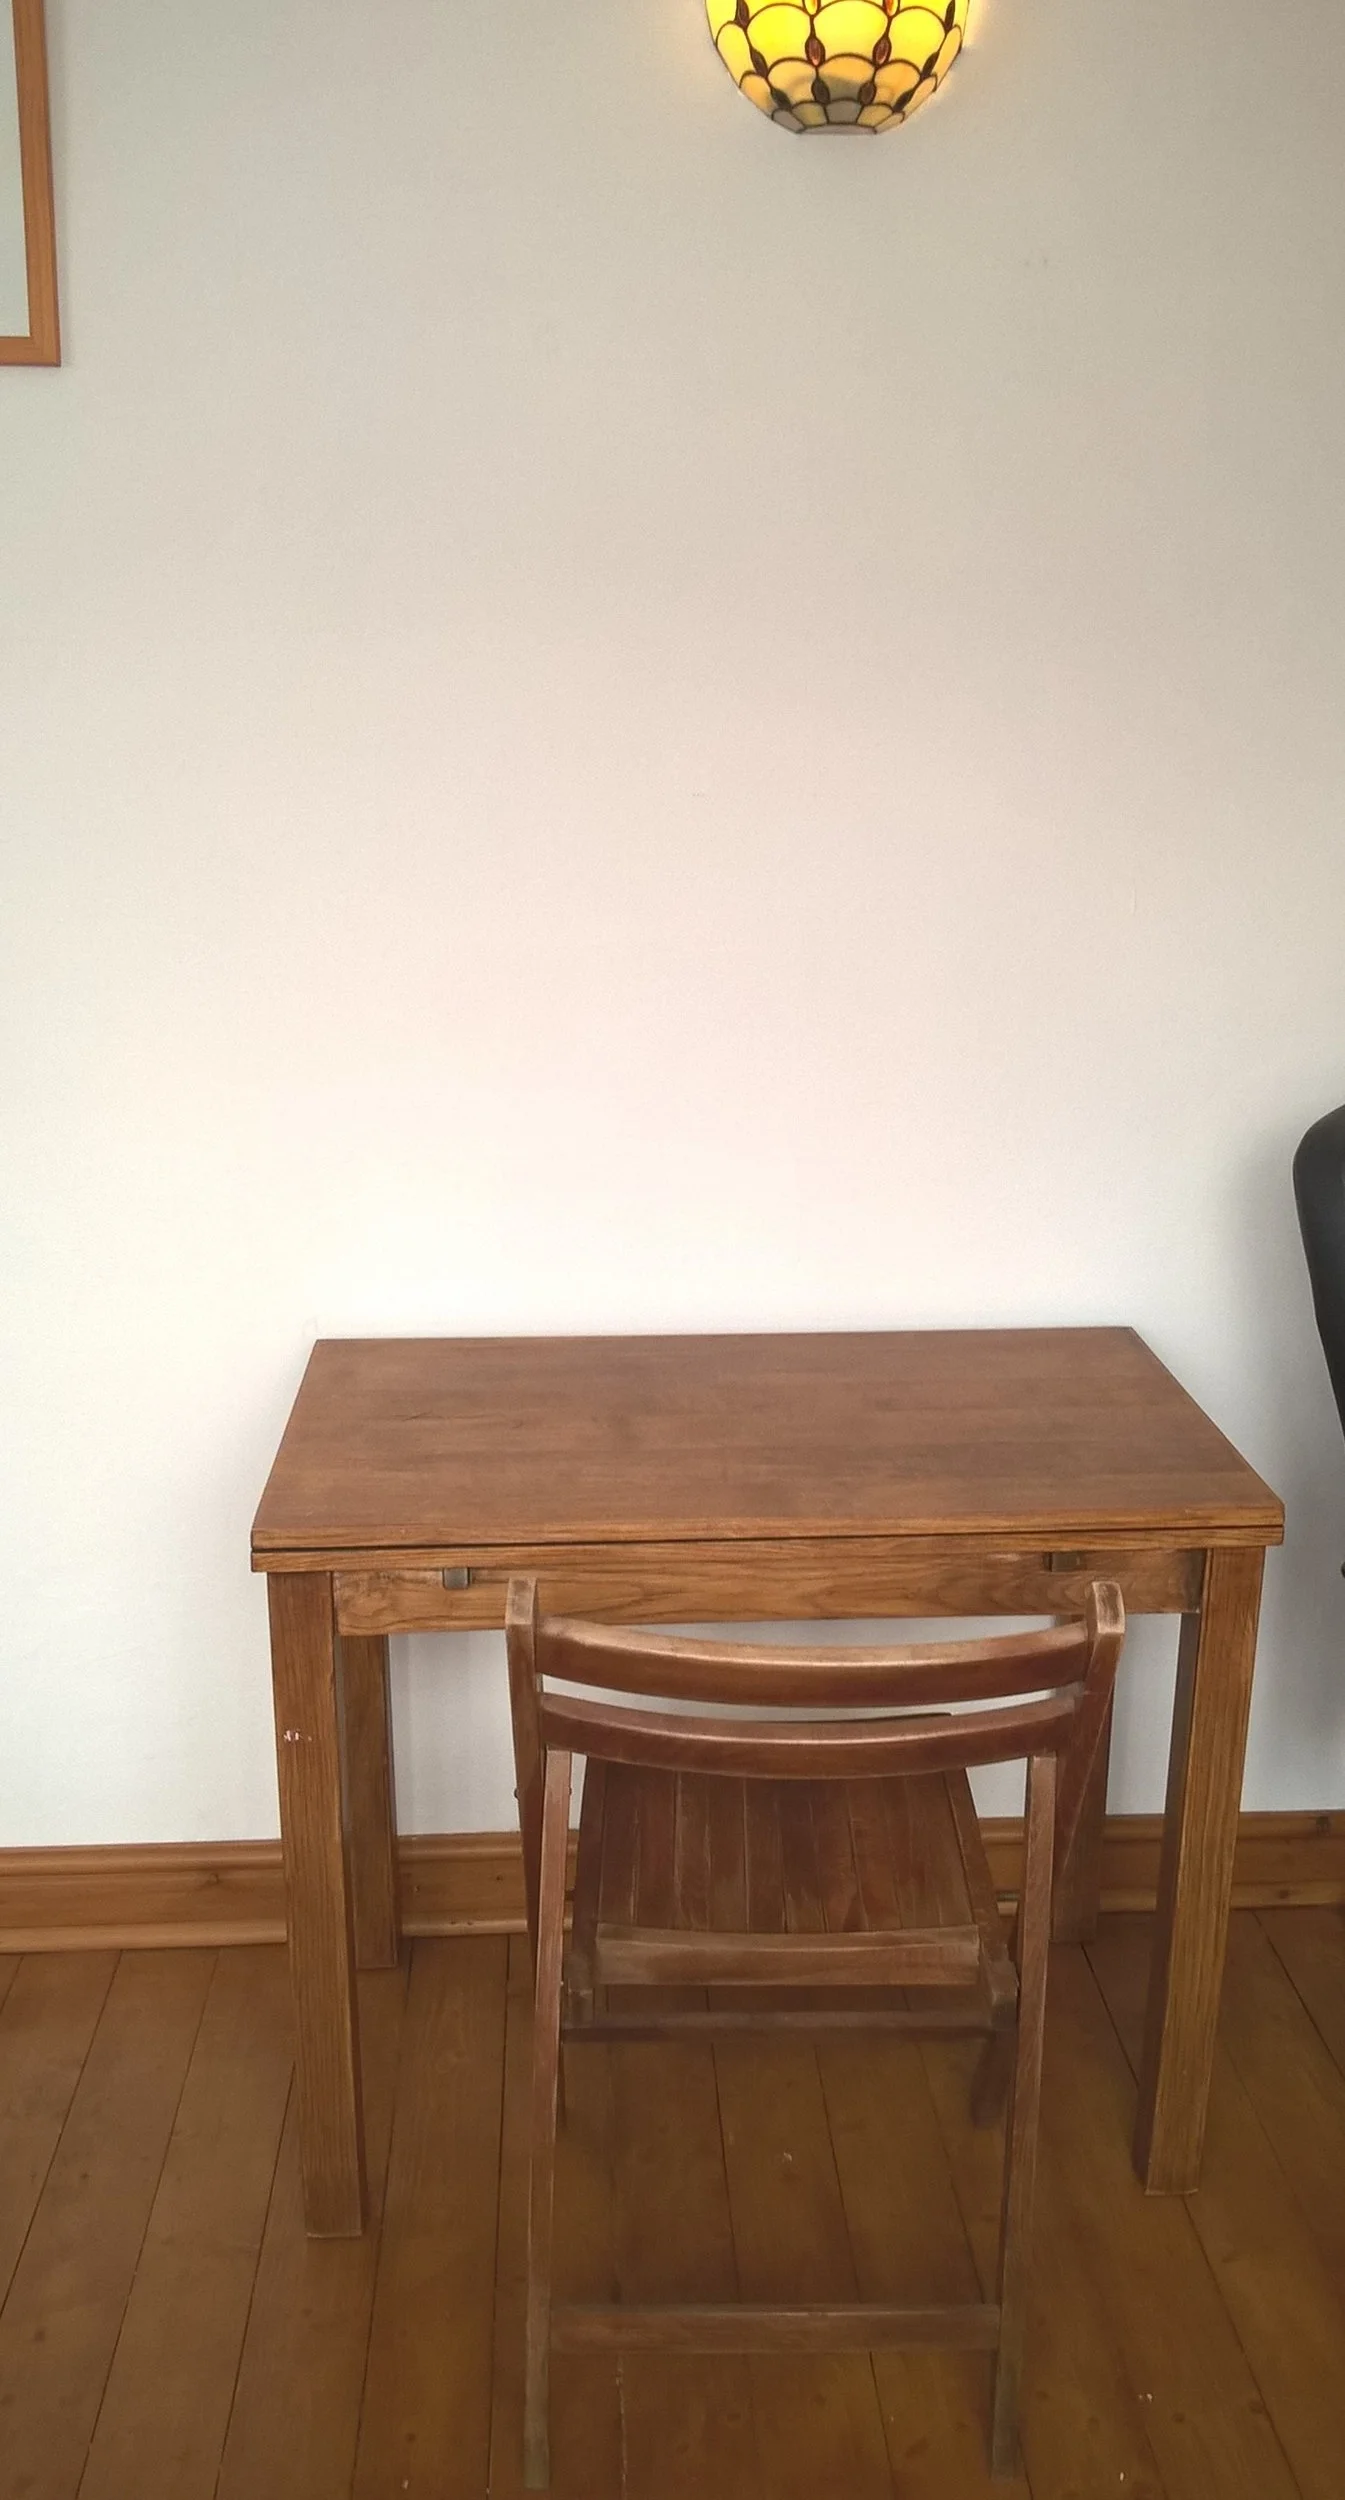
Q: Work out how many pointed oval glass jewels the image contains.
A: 12